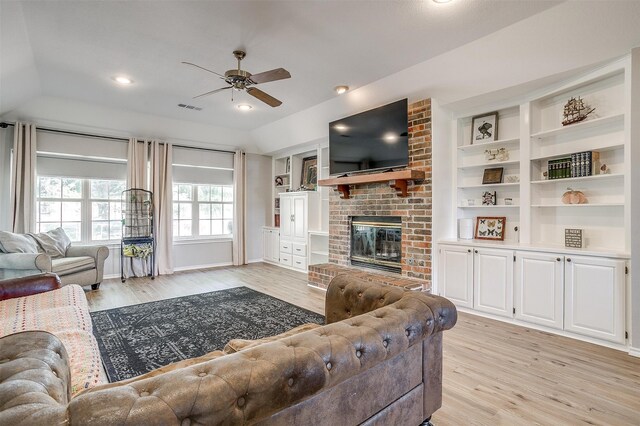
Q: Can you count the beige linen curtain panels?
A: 4